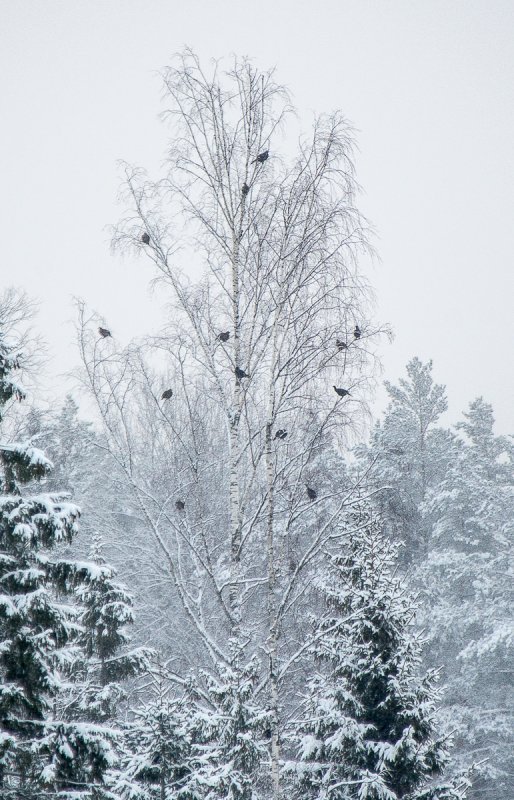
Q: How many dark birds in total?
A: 13